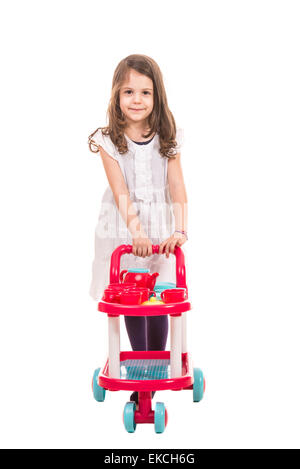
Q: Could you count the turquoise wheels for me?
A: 4